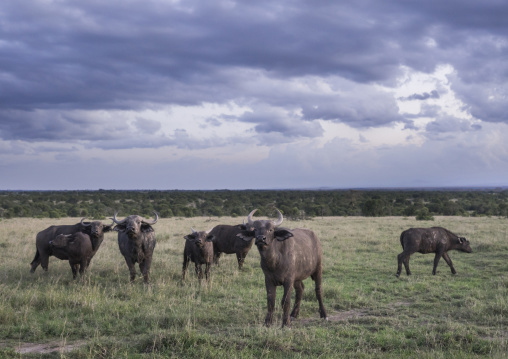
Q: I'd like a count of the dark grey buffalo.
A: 7